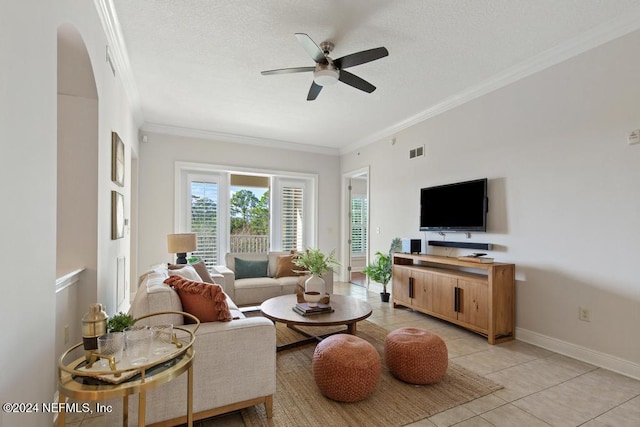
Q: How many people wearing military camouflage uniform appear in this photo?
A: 0